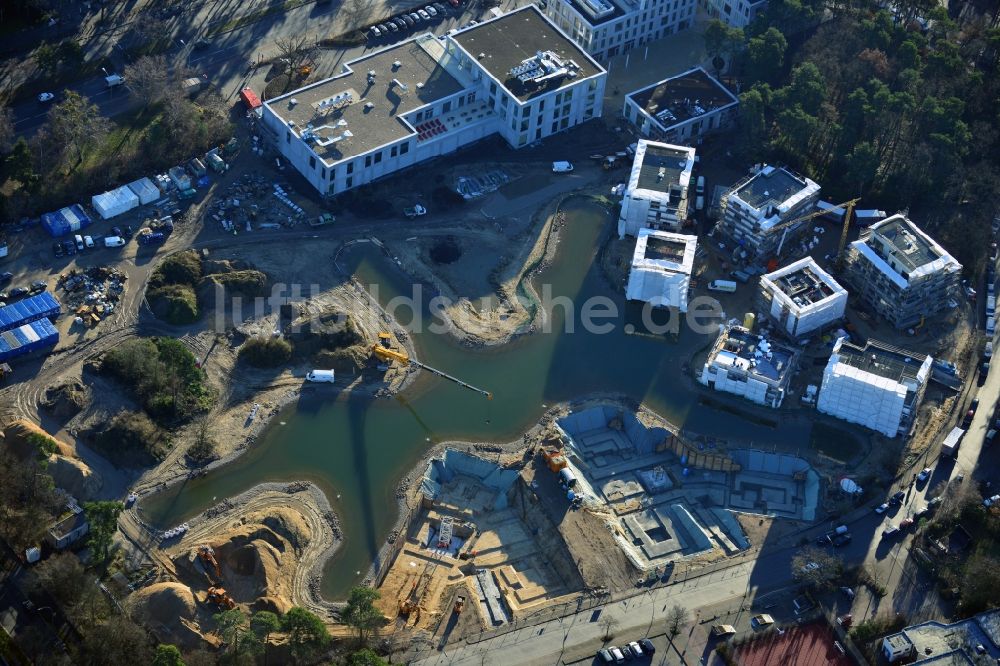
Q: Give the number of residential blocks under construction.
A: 7